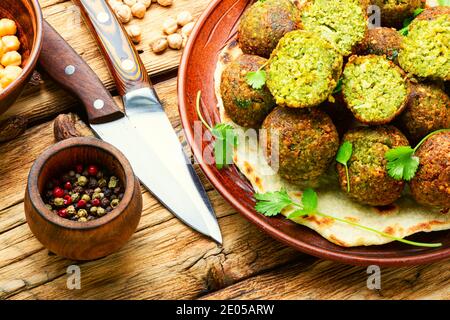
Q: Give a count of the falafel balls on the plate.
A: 12